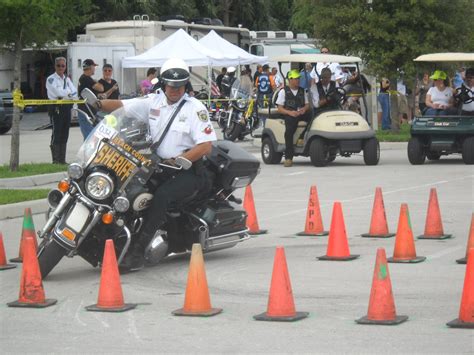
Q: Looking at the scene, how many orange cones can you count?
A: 15